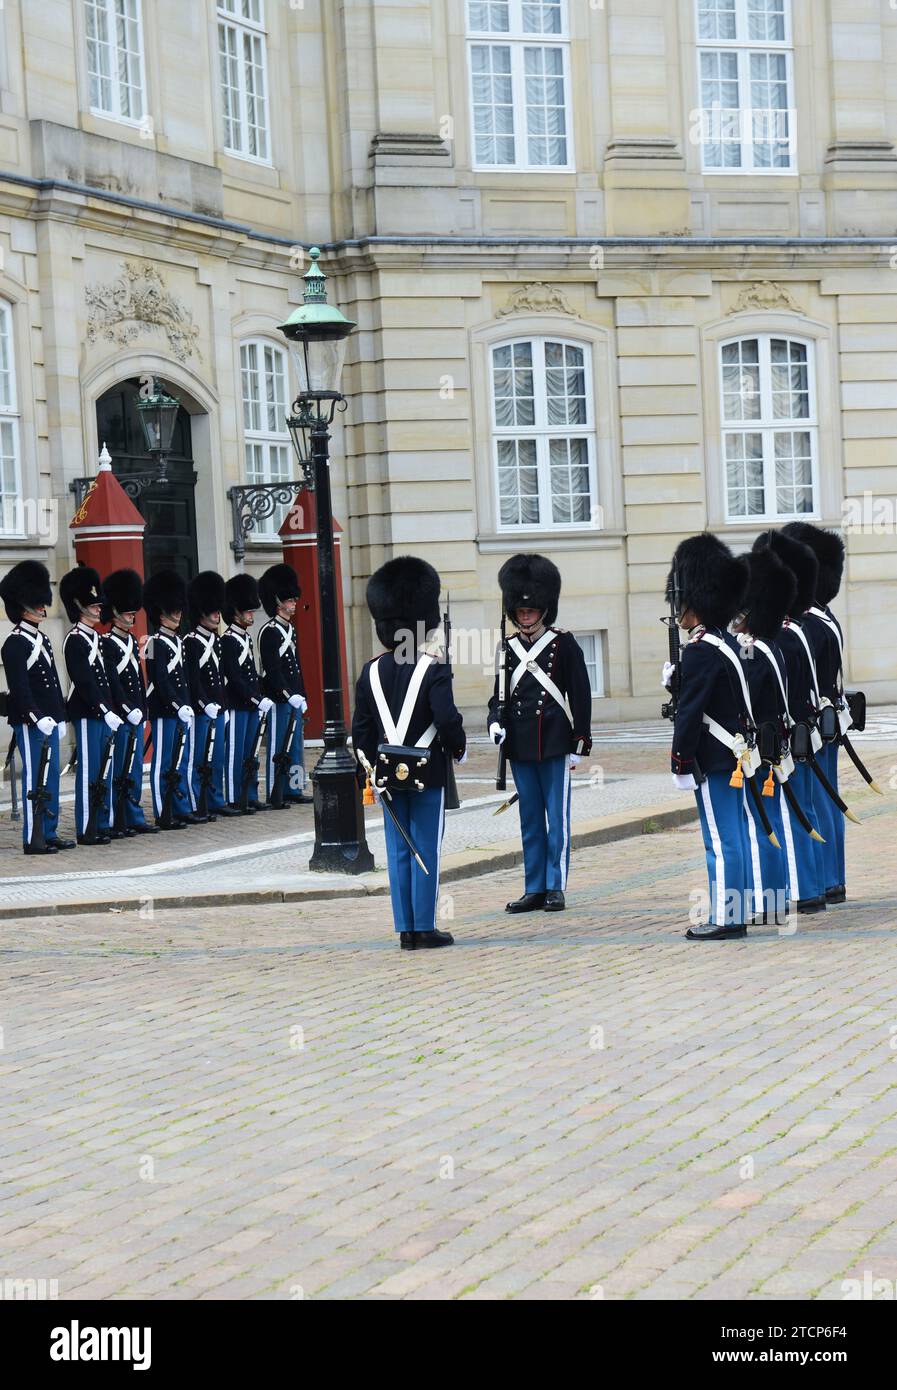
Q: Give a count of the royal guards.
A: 13